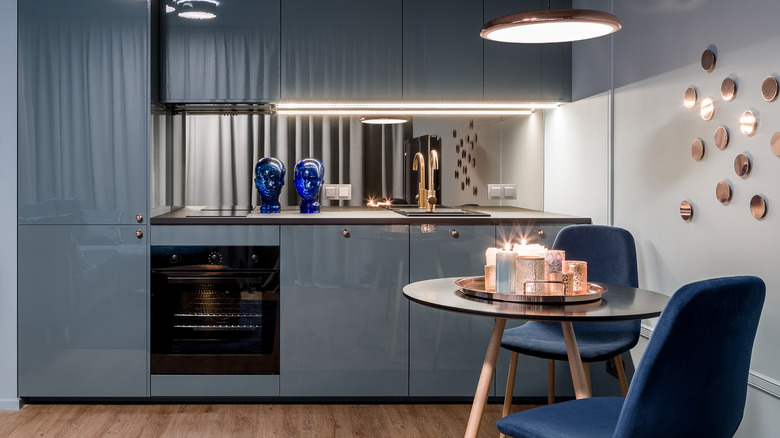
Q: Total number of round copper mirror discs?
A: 13